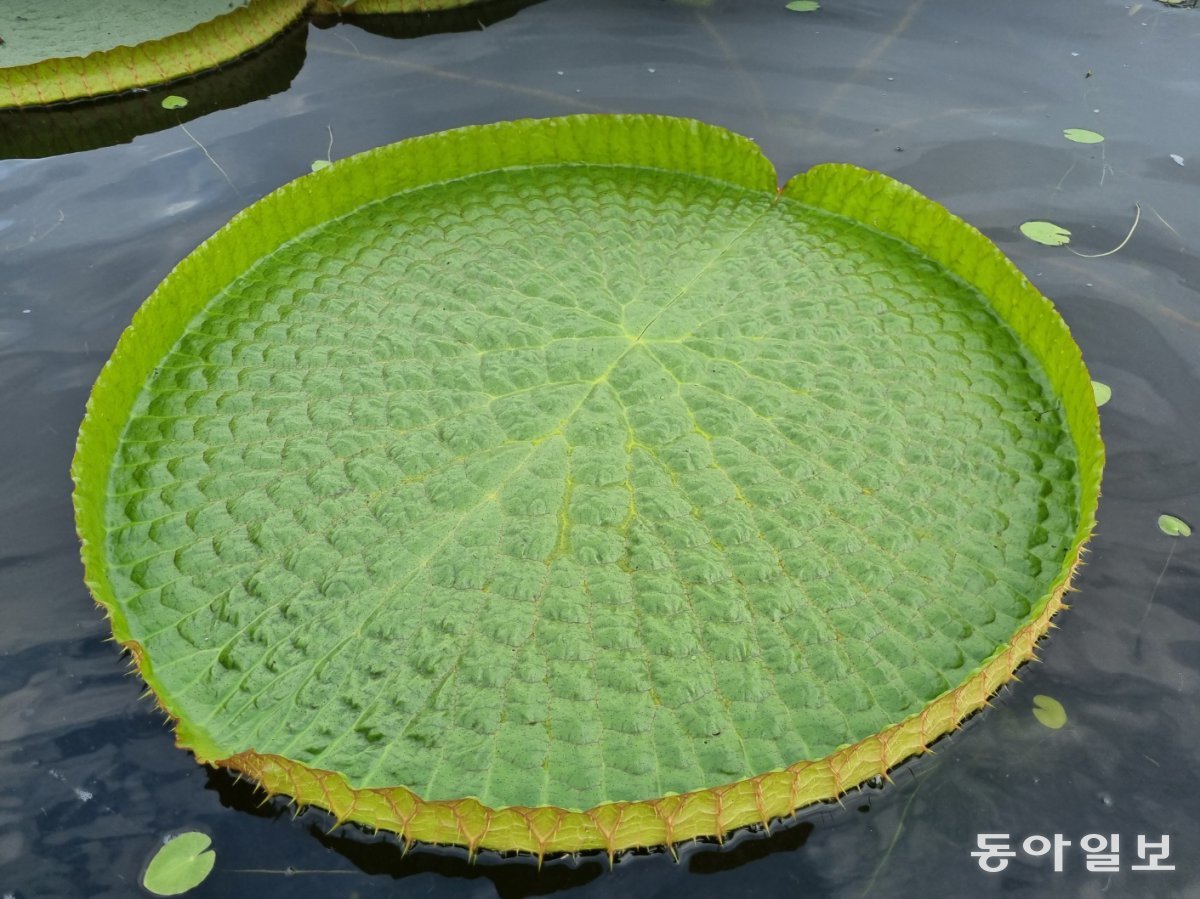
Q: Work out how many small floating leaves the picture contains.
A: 9